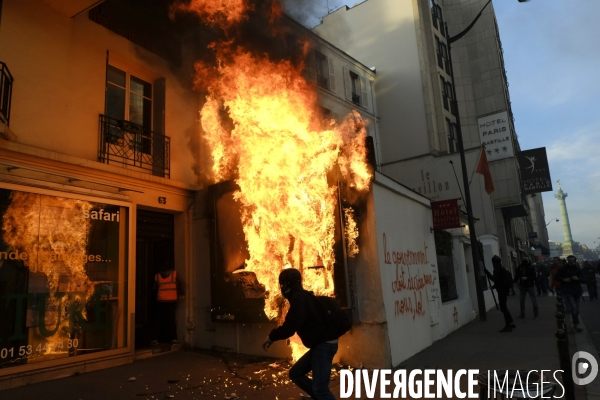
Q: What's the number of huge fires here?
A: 1